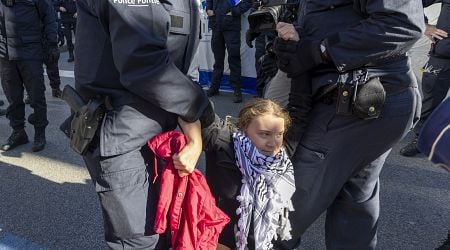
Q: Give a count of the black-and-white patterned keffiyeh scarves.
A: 1